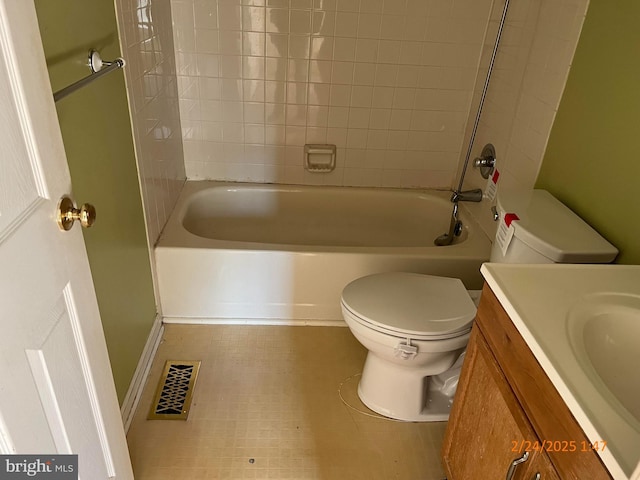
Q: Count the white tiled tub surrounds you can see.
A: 1